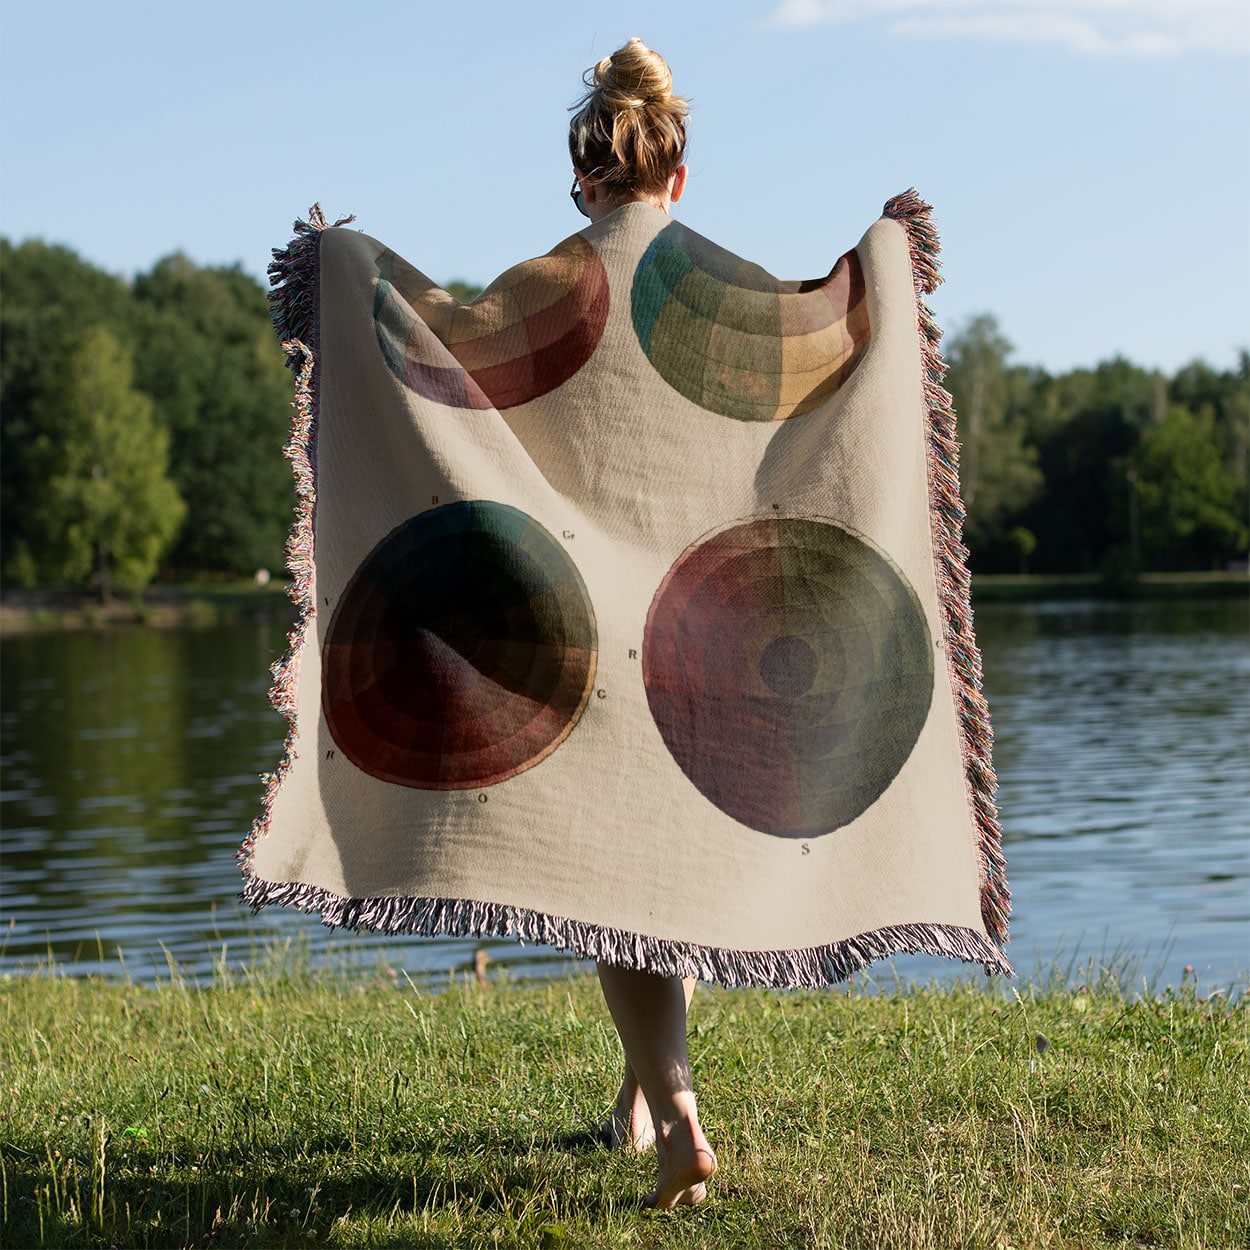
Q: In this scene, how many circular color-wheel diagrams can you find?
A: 4